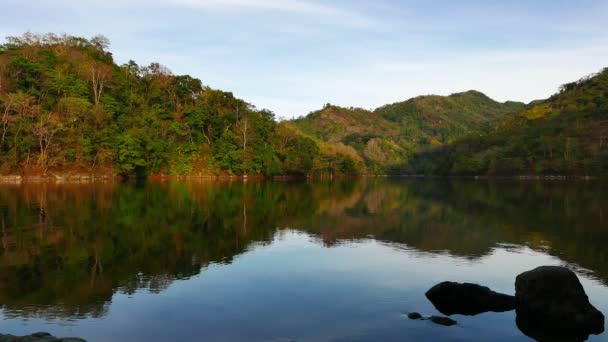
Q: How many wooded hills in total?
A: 3